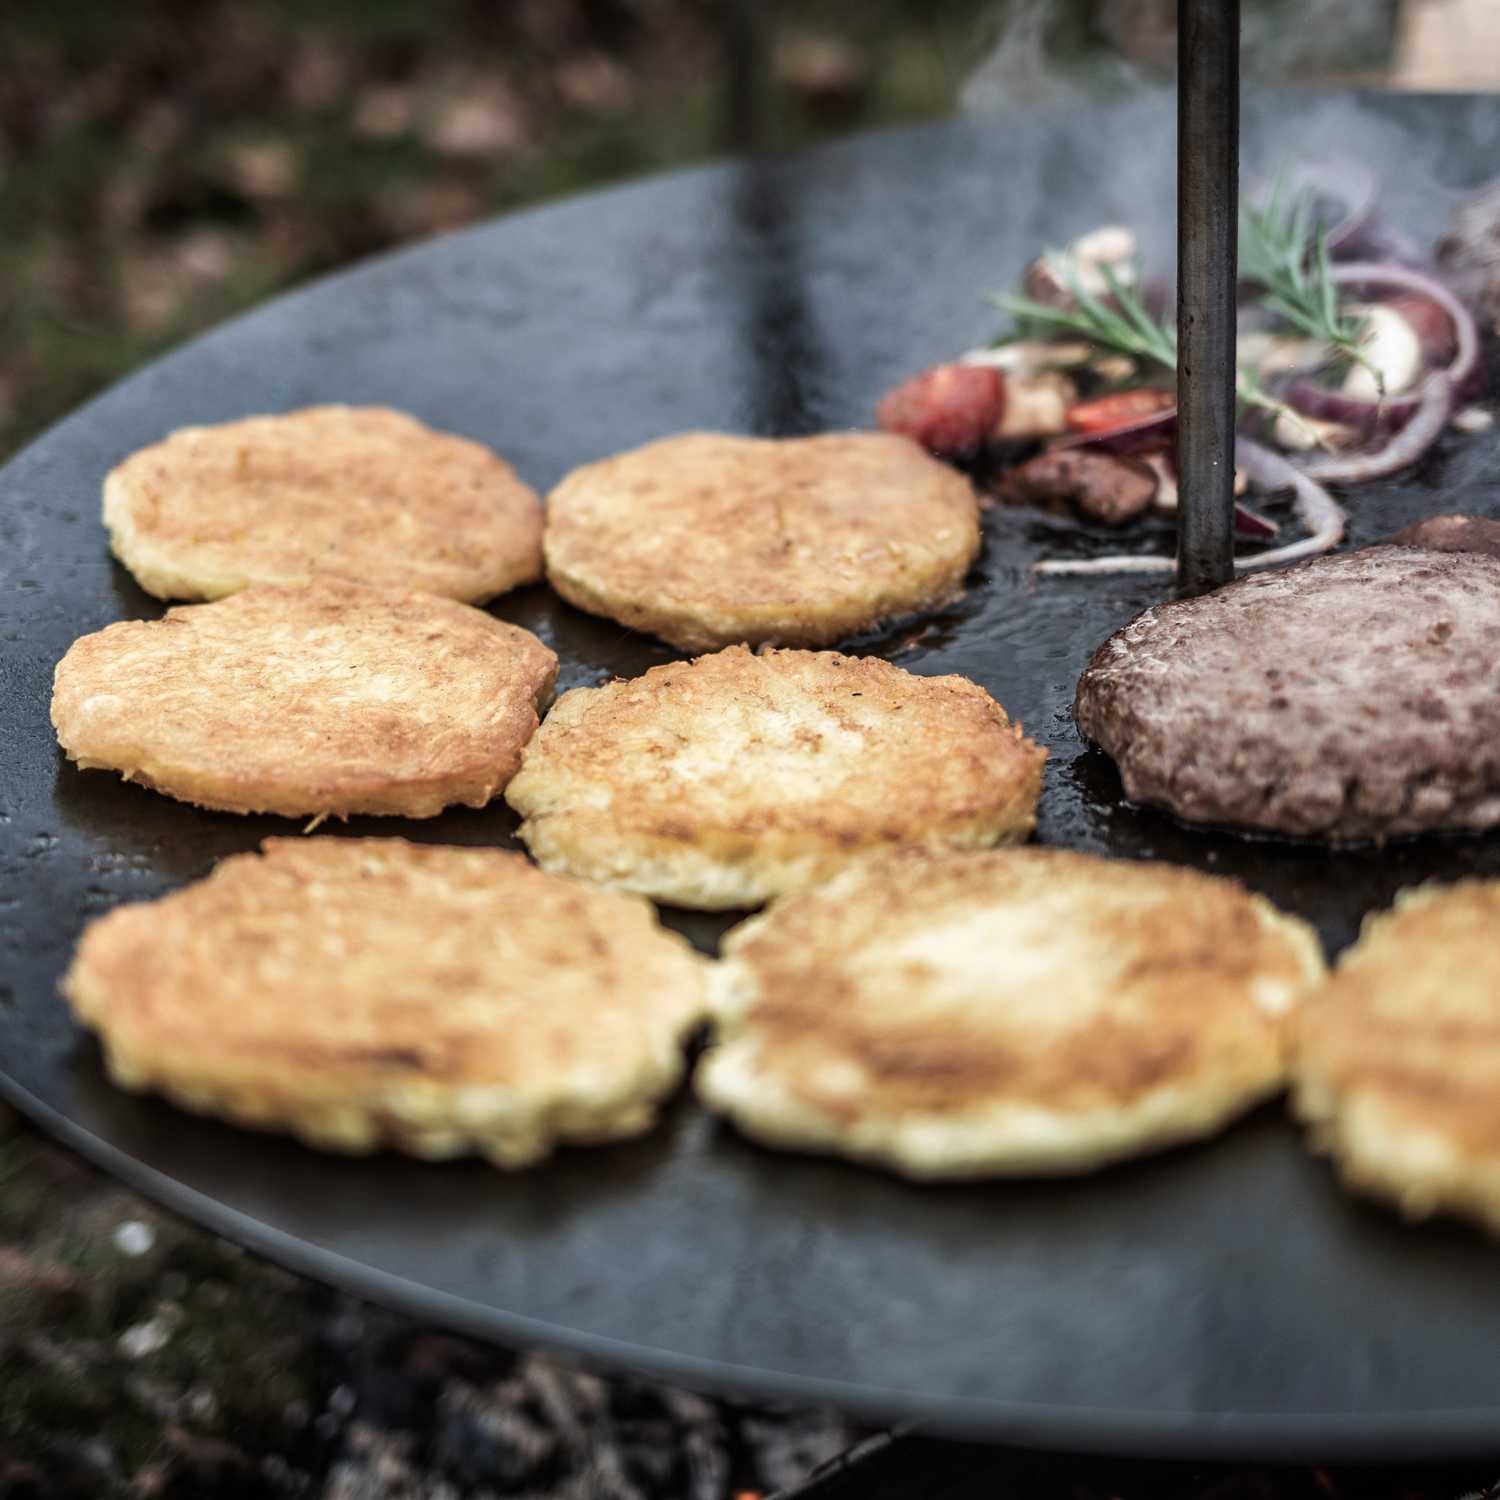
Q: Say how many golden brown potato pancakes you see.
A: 7